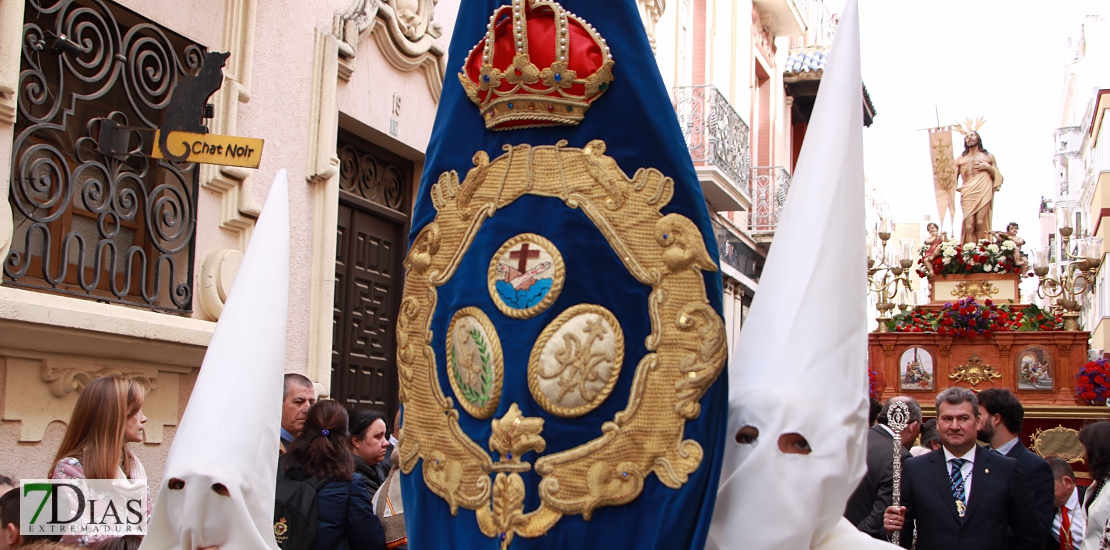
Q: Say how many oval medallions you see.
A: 3